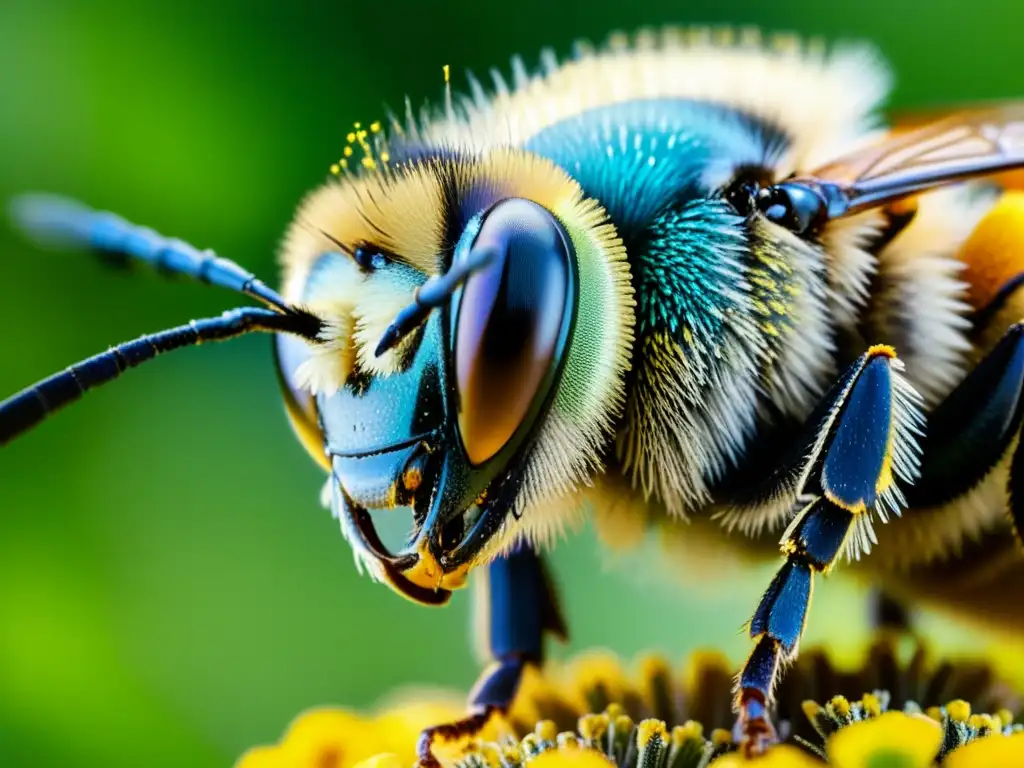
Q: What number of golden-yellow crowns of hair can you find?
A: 1